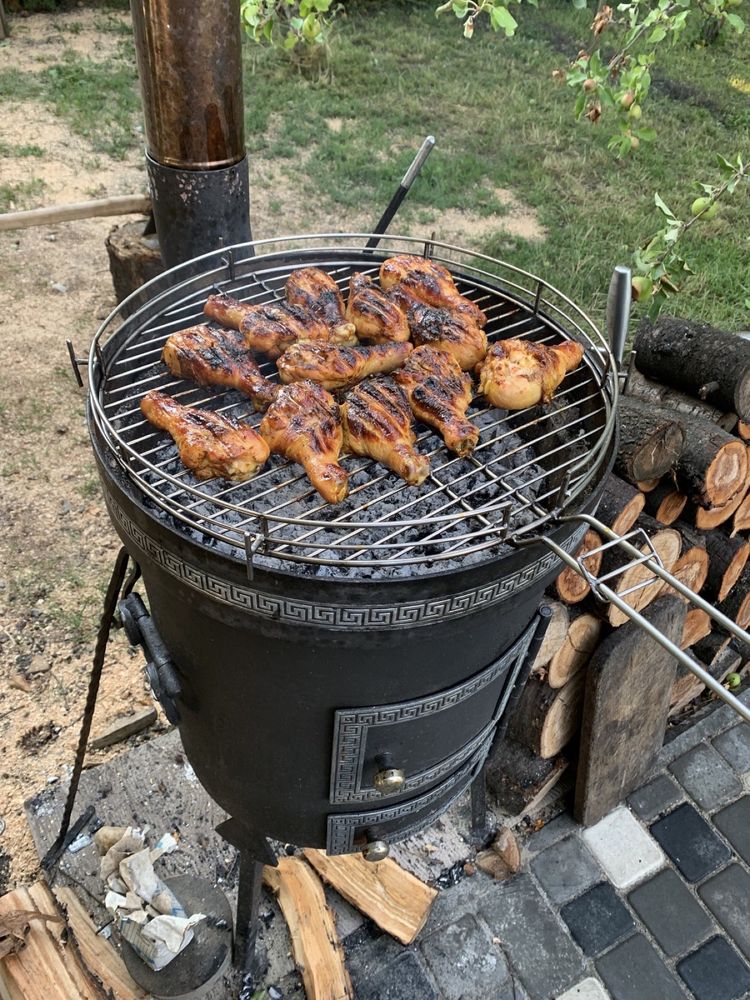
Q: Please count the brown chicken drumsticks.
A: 12